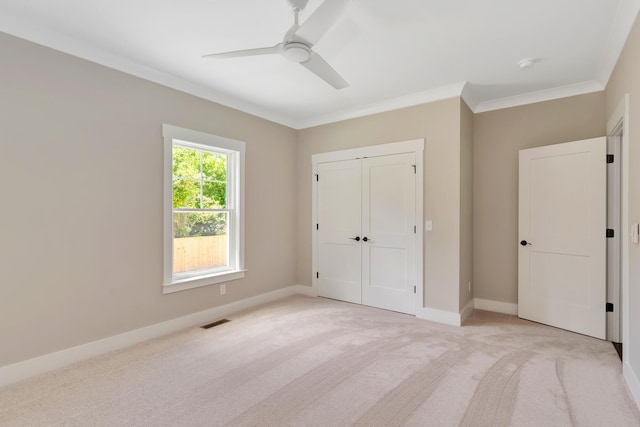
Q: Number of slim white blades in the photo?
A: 3